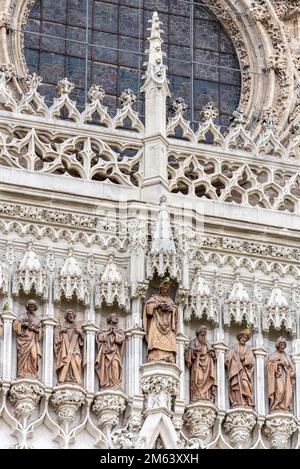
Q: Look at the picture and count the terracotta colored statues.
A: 7